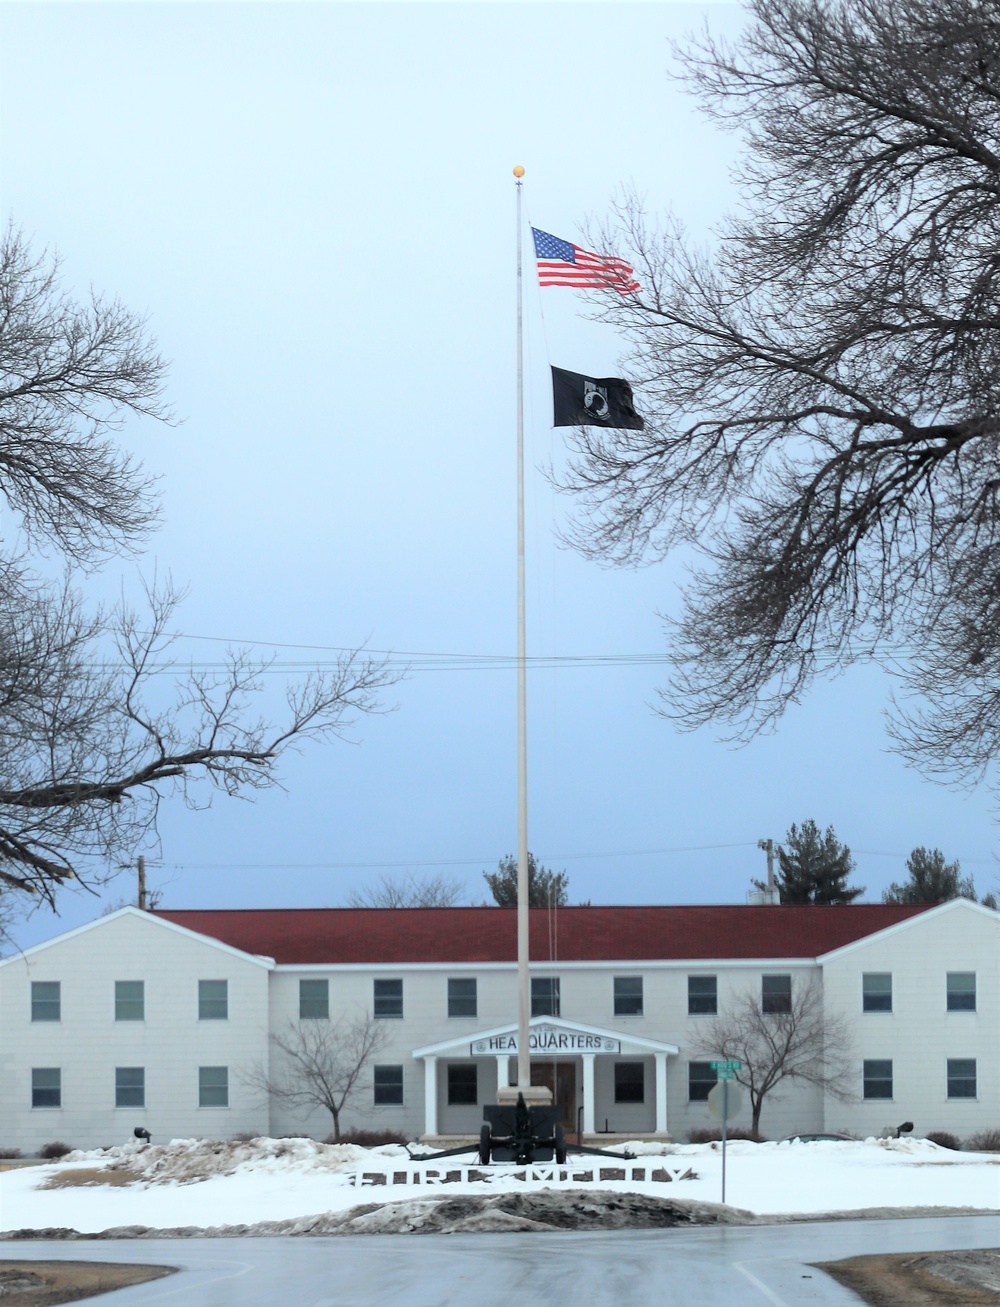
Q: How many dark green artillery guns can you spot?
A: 1